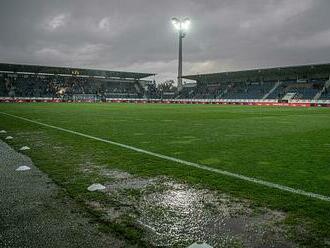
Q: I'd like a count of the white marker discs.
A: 6